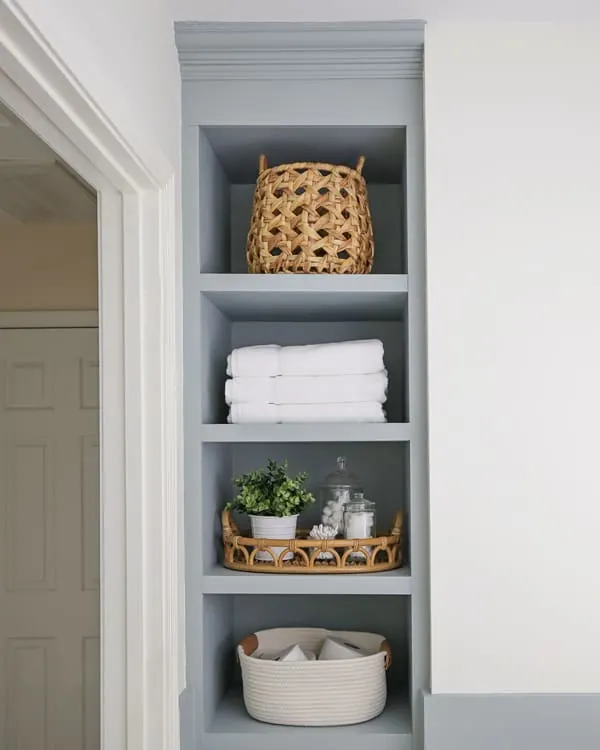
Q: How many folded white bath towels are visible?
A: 3